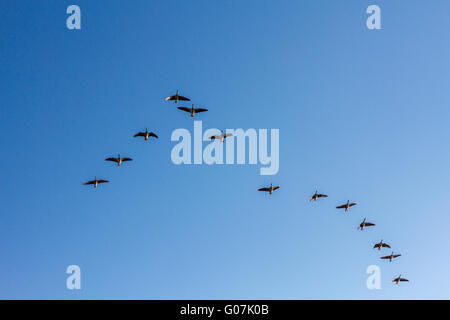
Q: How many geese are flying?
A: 13